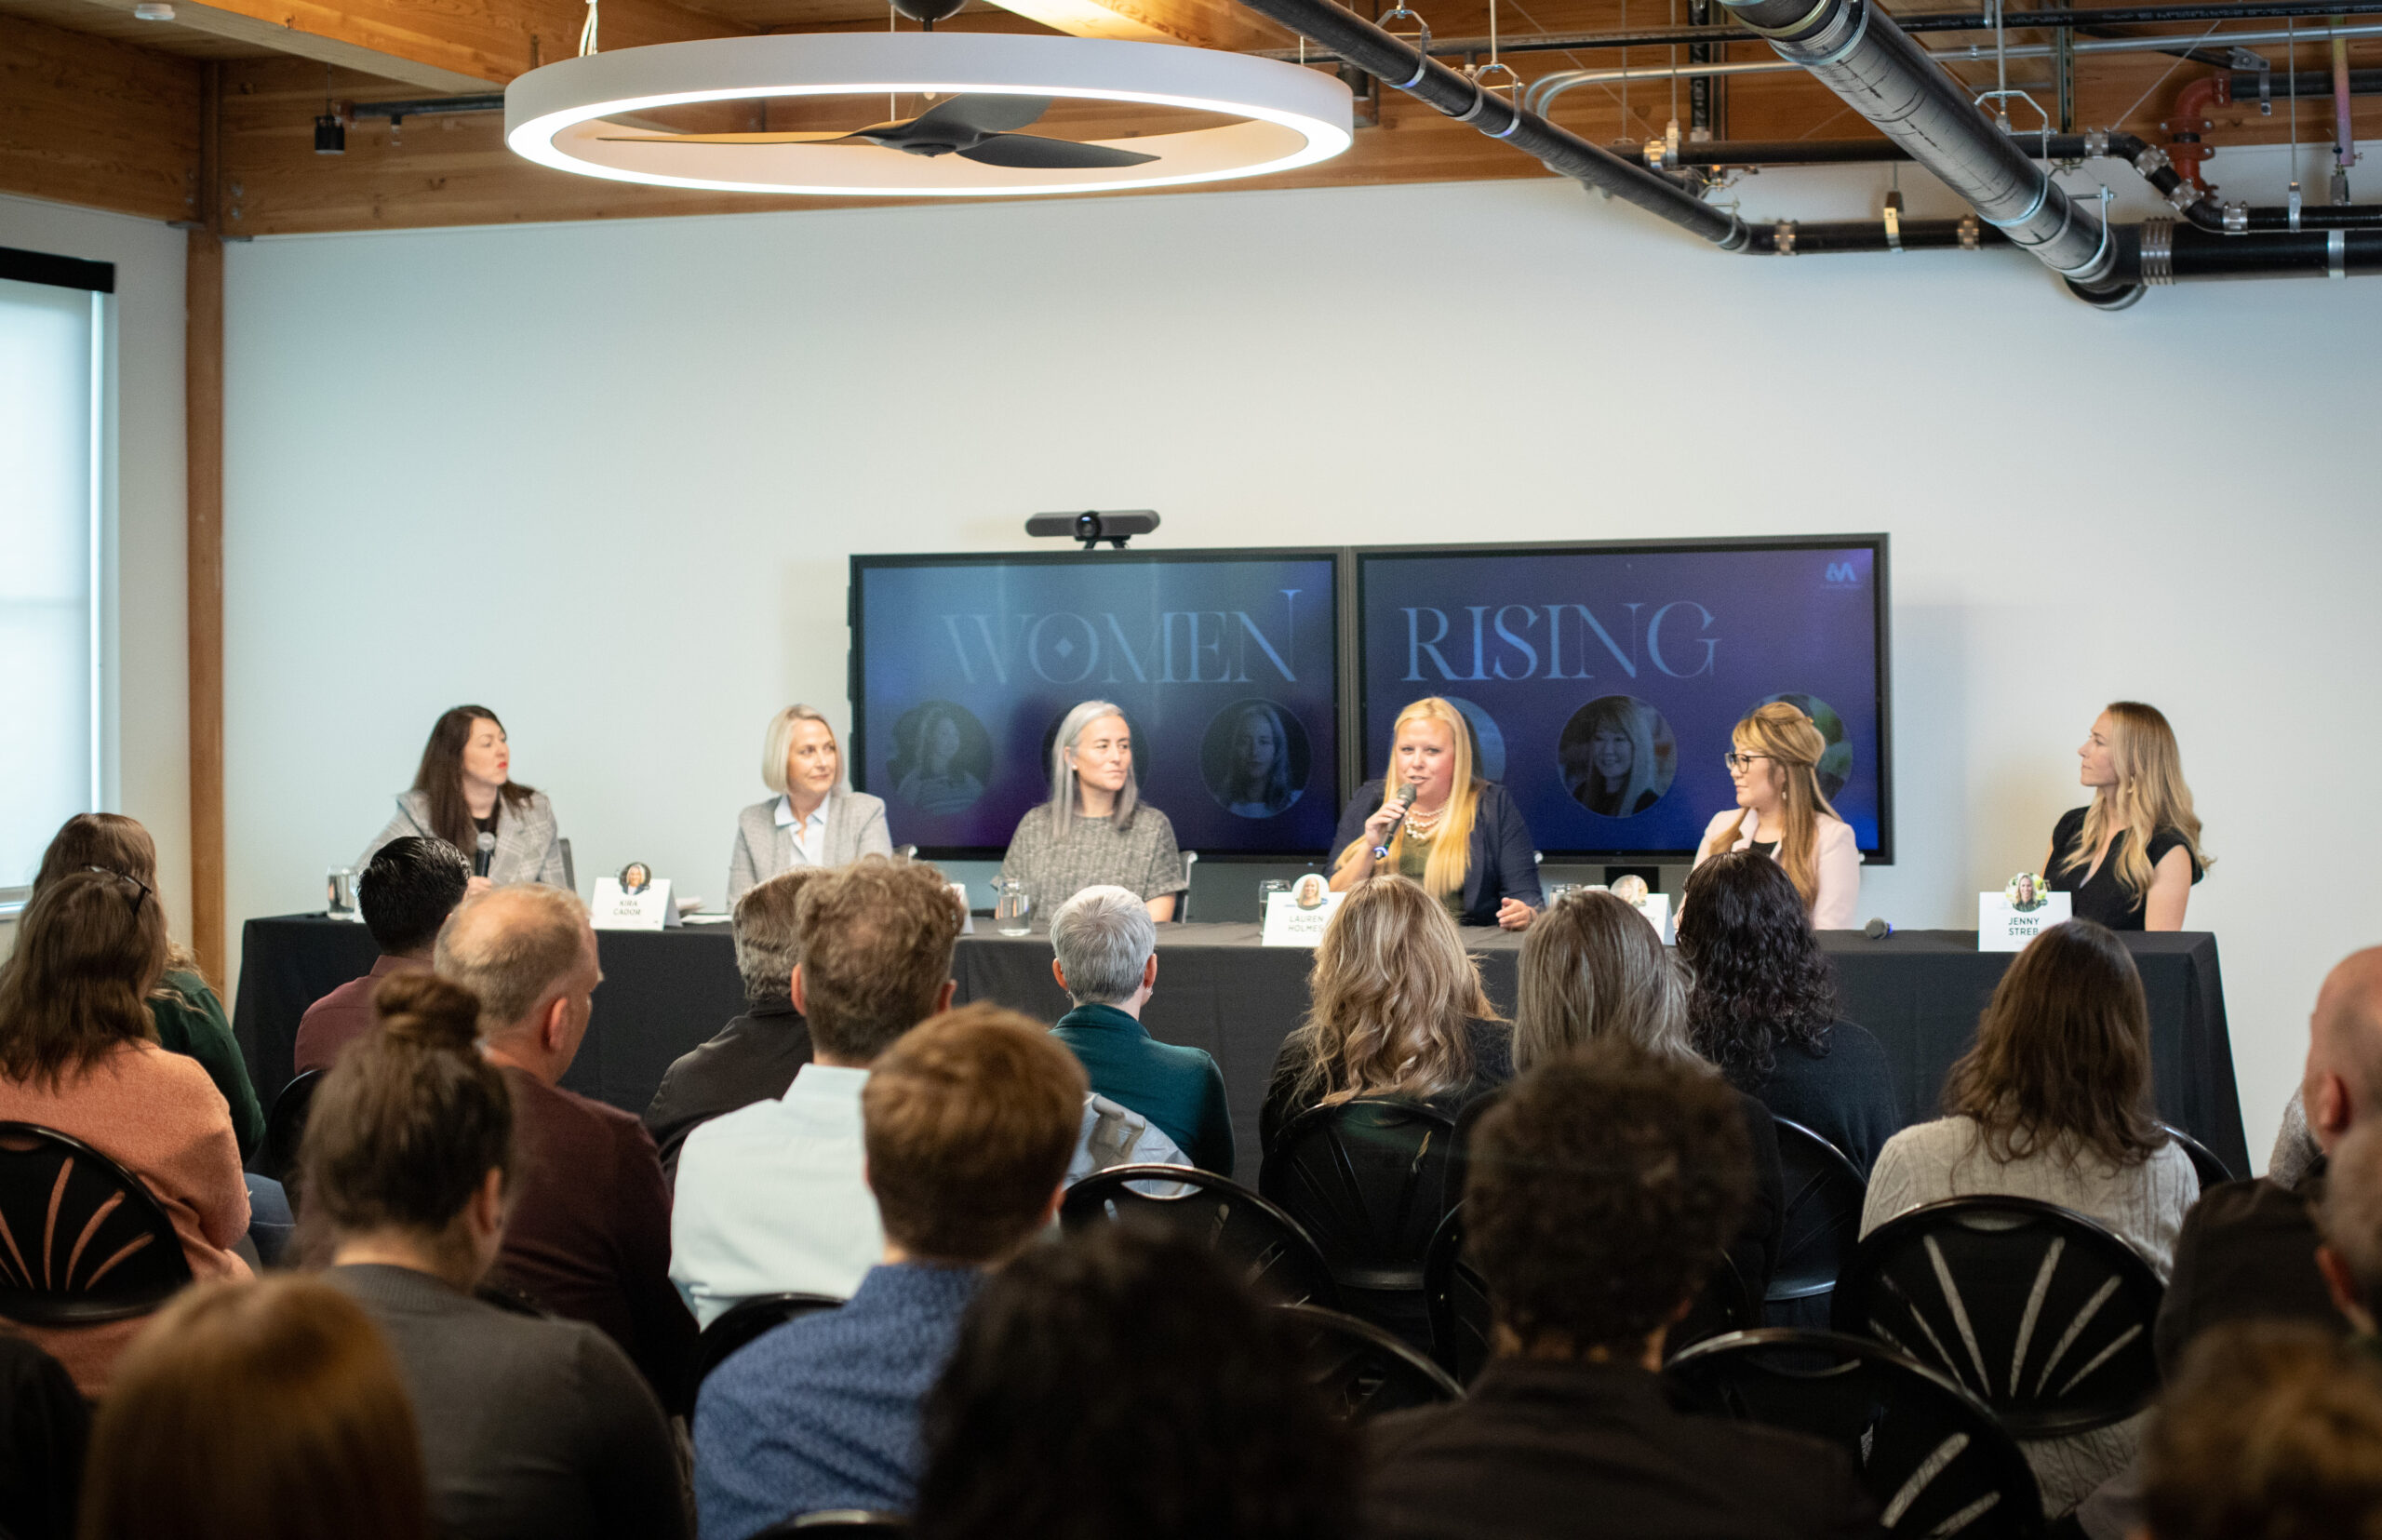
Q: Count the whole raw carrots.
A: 0